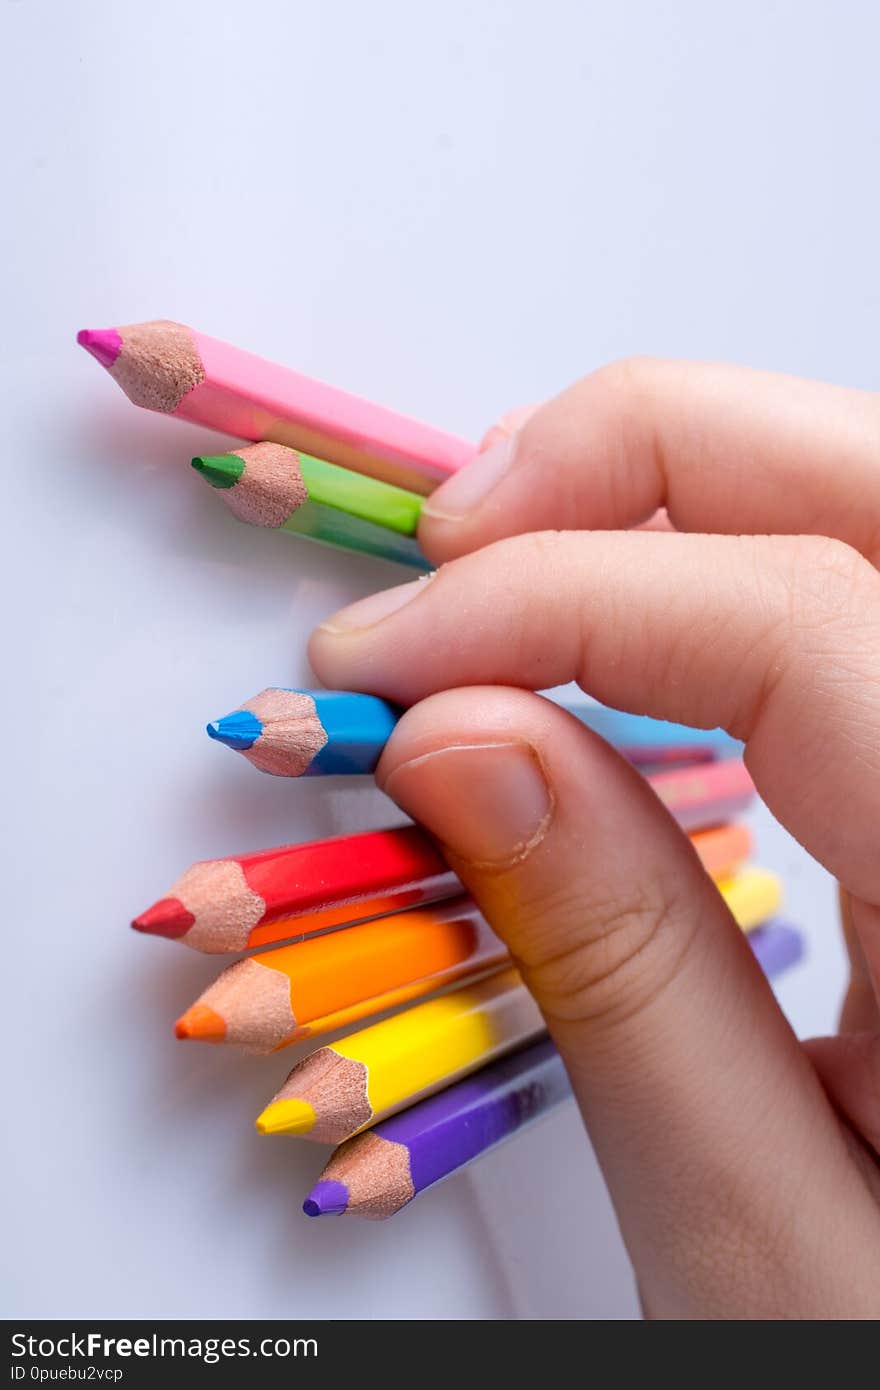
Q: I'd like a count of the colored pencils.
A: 7